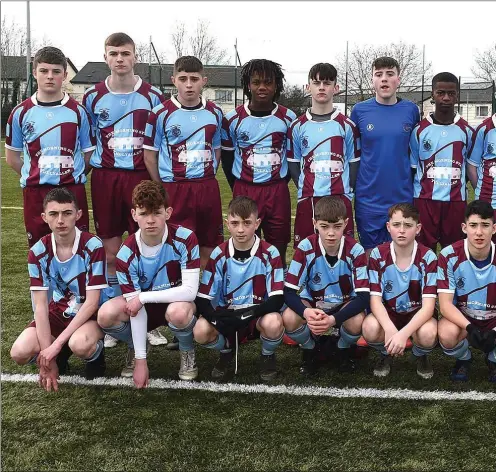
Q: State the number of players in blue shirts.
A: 1